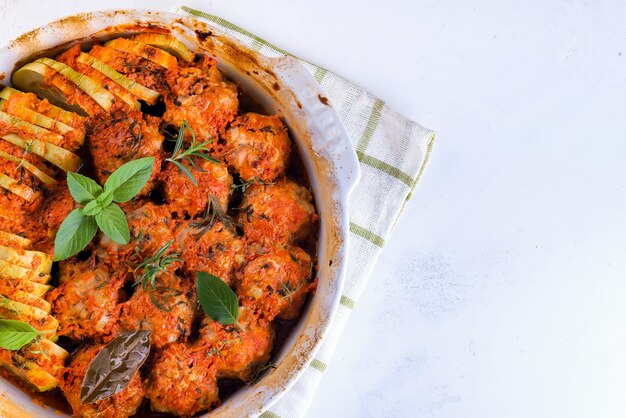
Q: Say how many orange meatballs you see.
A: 13